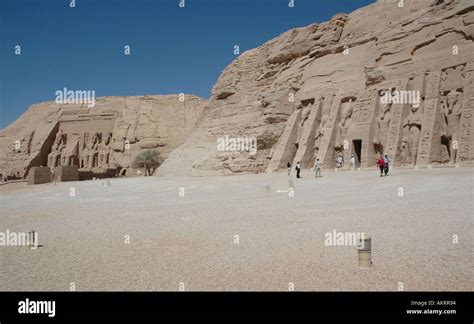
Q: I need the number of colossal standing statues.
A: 6